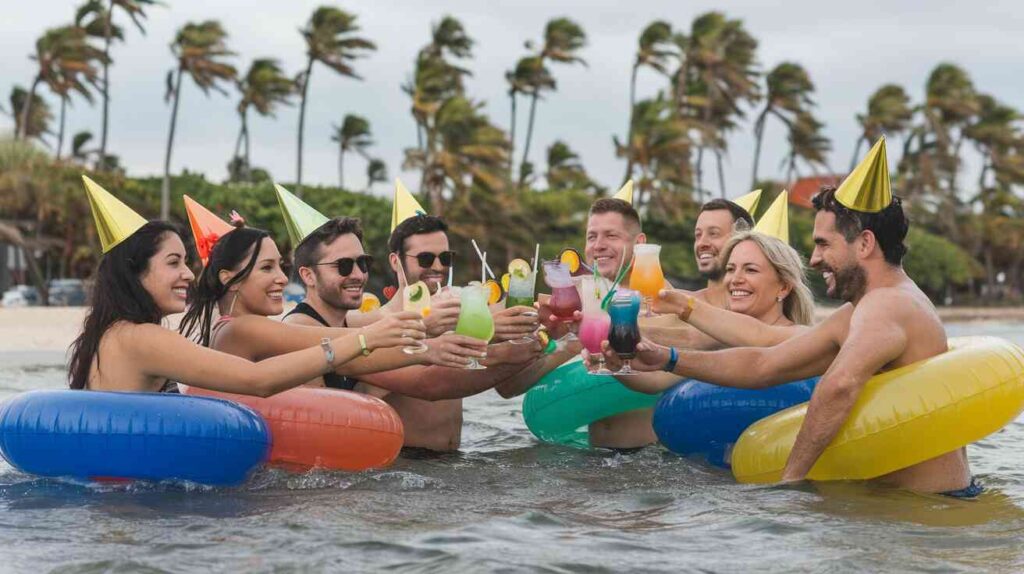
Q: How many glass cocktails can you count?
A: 8